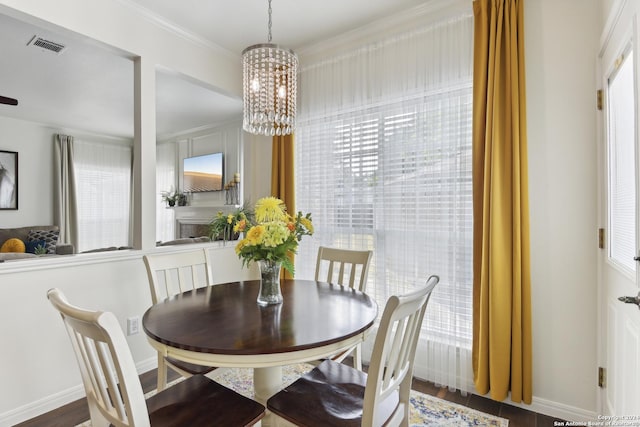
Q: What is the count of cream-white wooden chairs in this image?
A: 4